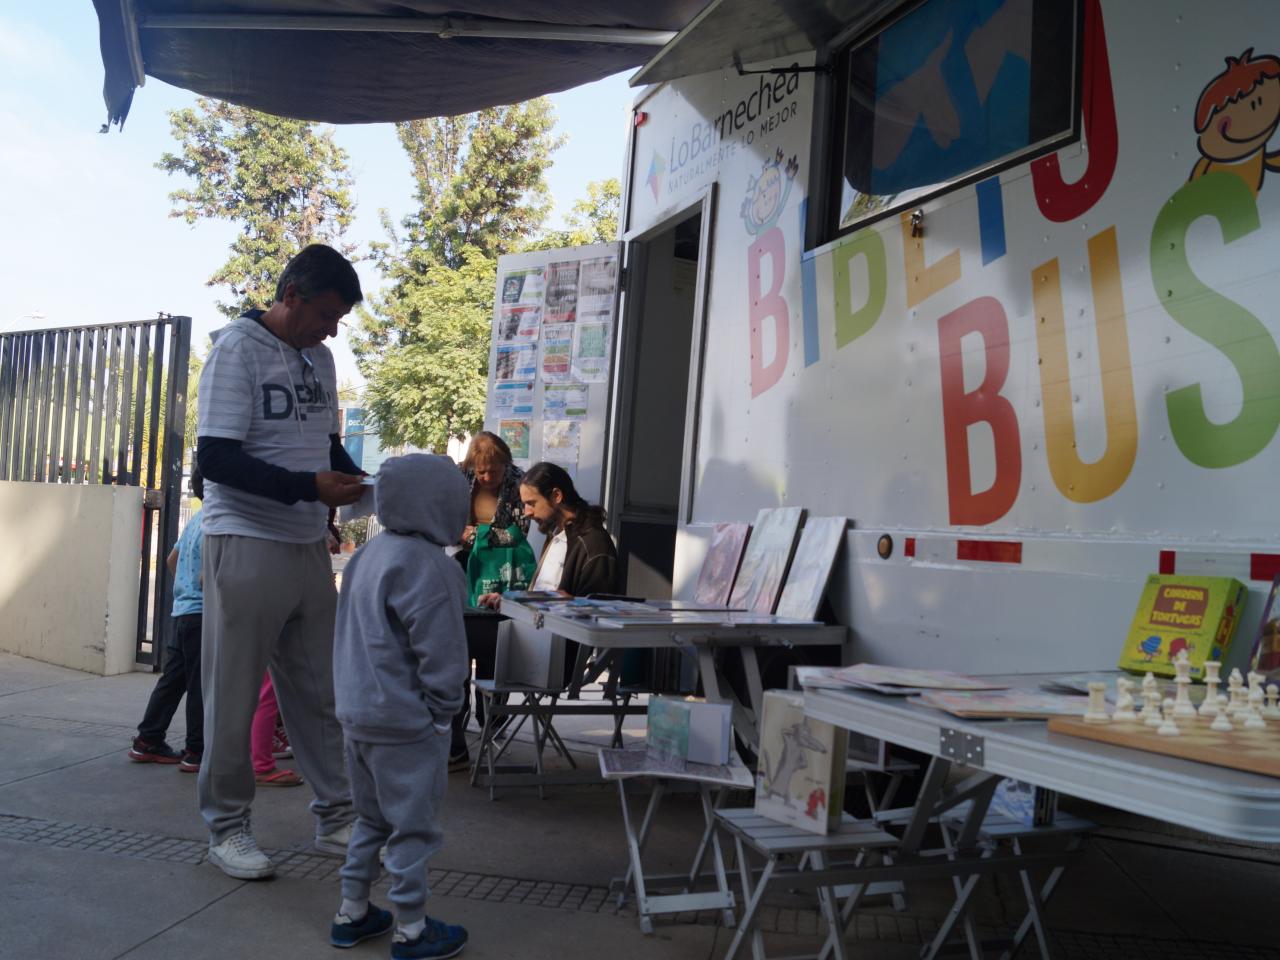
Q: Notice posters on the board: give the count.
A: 11